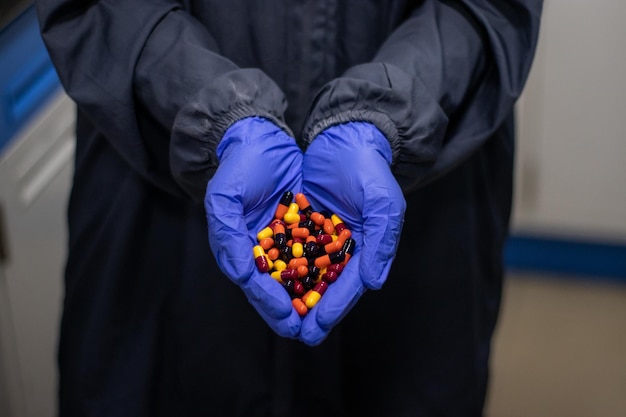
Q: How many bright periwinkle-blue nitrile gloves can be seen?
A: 2